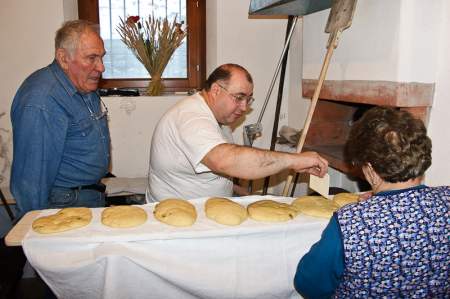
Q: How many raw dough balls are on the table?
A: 7